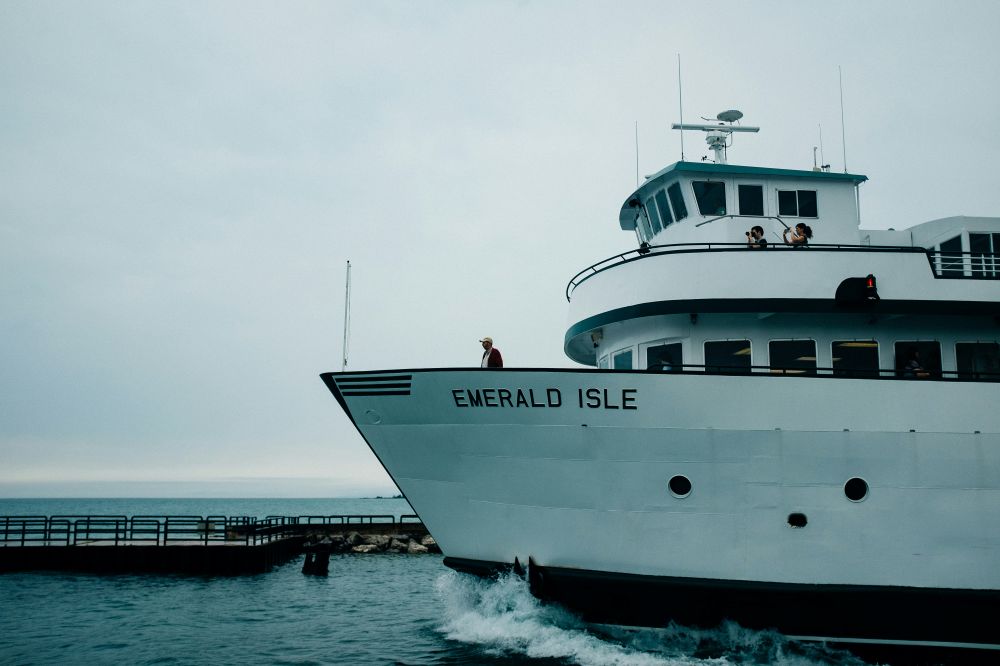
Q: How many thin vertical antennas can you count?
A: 4